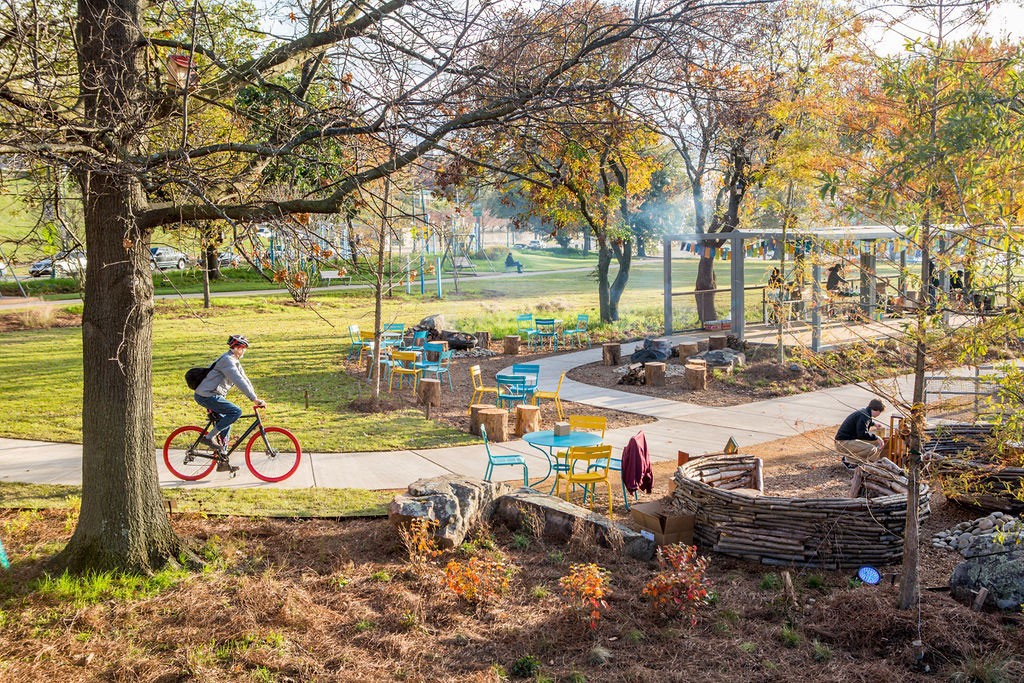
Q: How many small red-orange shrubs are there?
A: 4